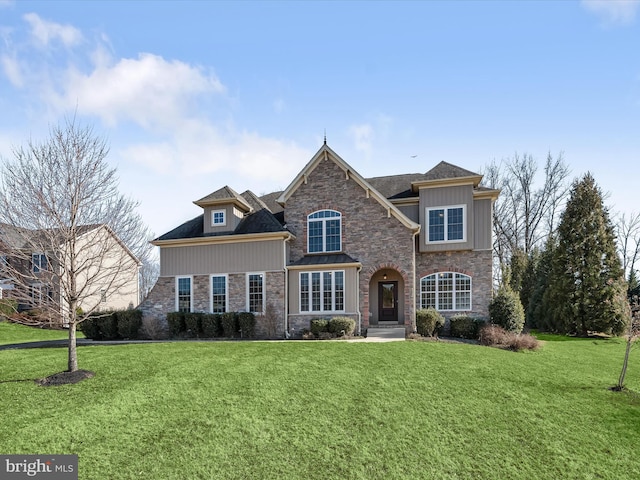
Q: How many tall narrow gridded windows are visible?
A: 3